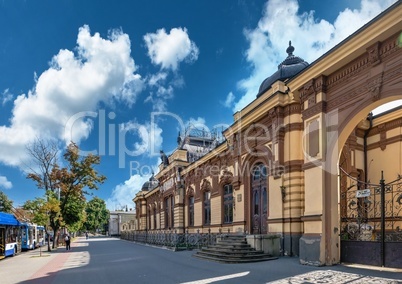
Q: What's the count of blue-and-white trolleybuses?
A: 2